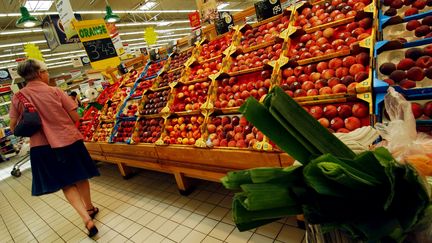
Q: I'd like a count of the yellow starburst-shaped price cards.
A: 2